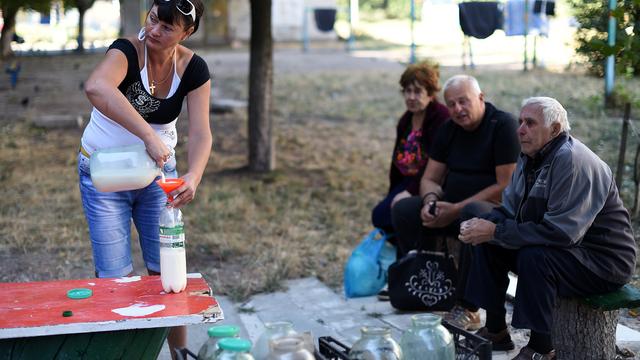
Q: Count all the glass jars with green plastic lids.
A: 2